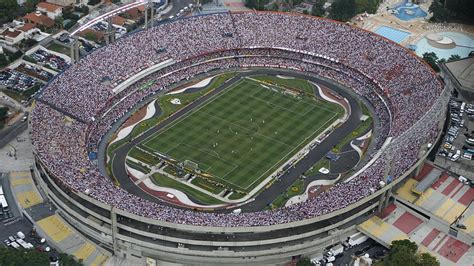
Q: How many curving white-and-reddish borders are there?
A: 6